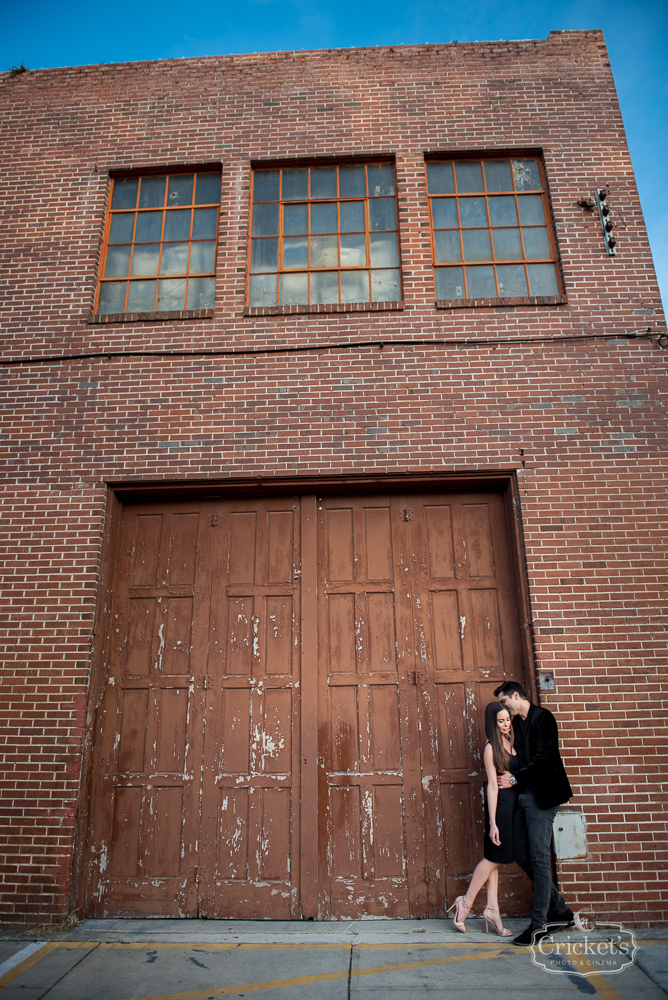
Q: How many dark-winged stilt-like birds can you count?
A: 0